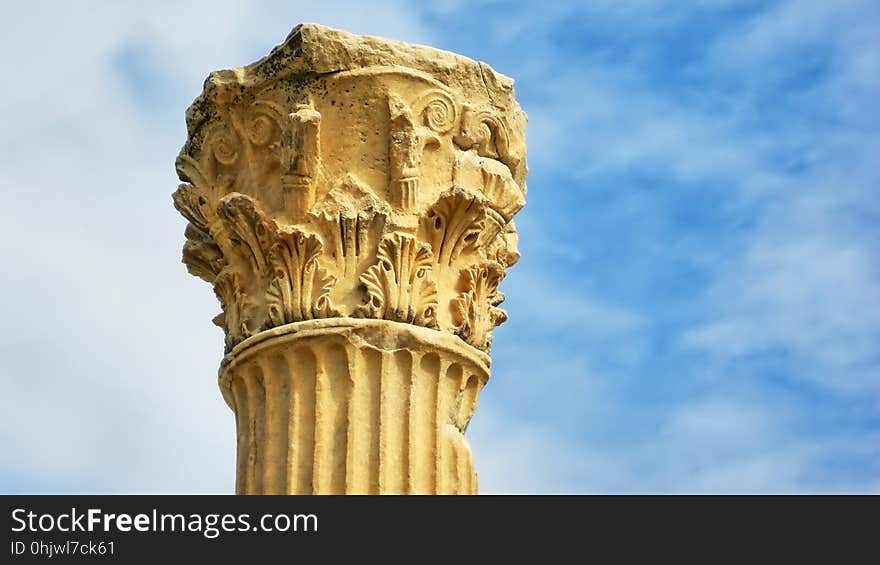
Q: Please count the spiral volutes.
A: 4